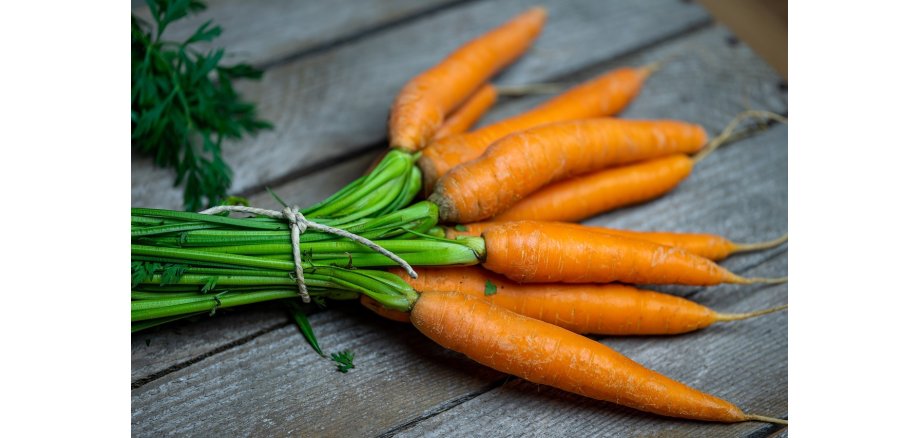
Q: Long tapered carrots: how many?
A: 9